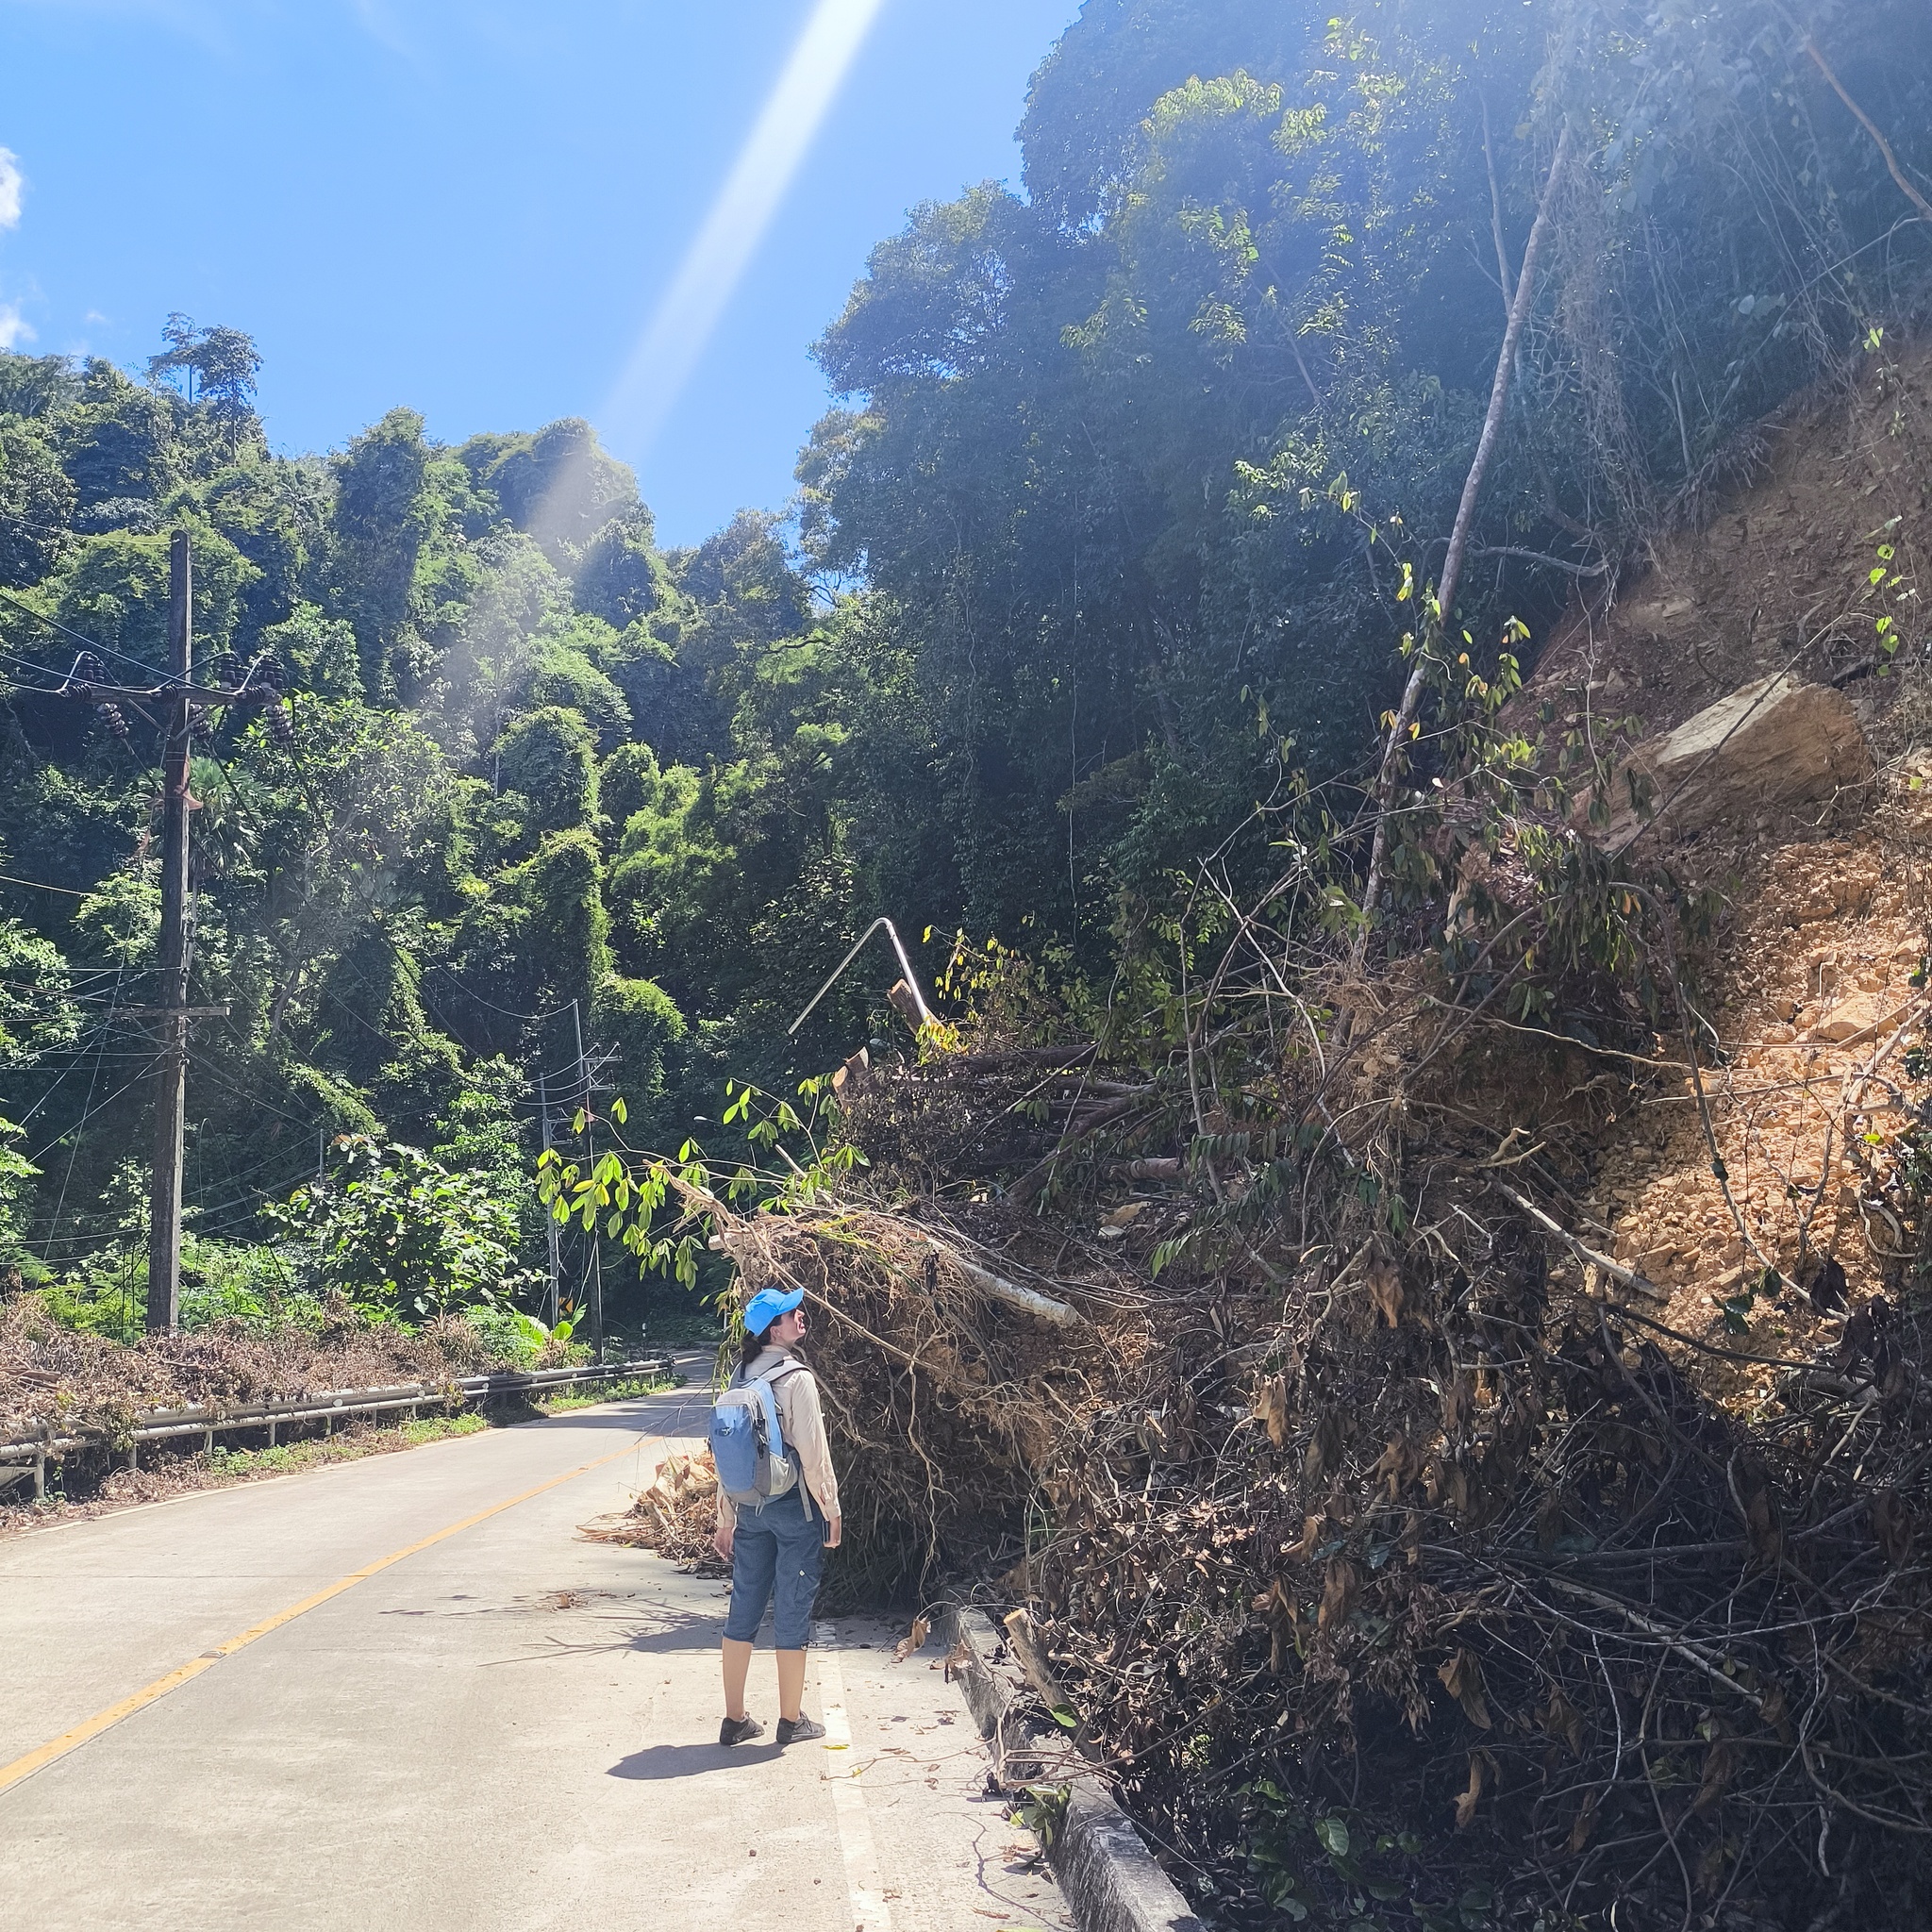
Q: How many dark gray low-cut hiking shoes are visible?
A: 2